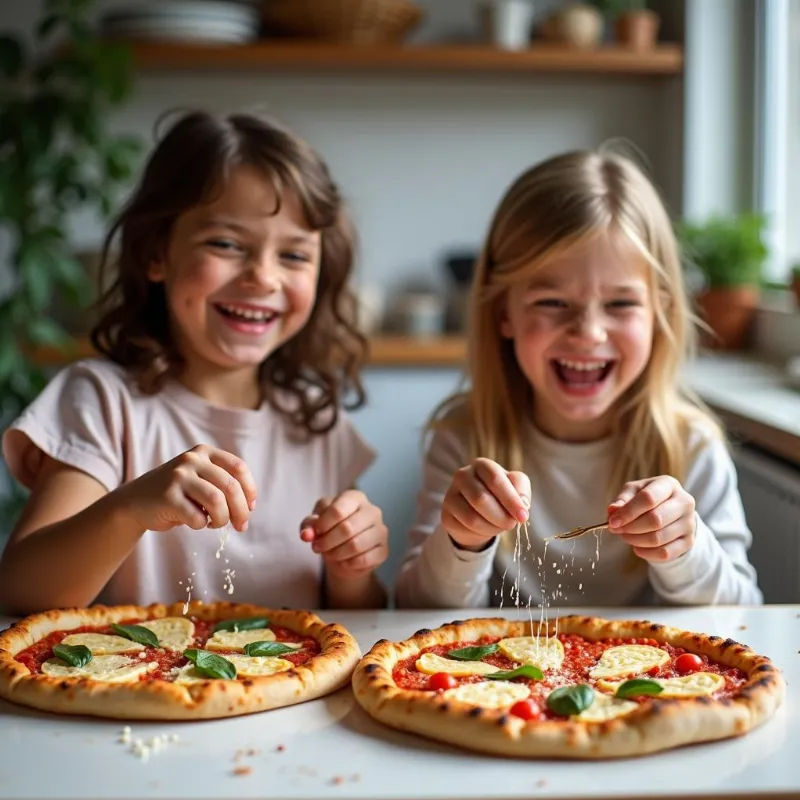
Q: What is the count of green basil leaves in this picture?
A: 9